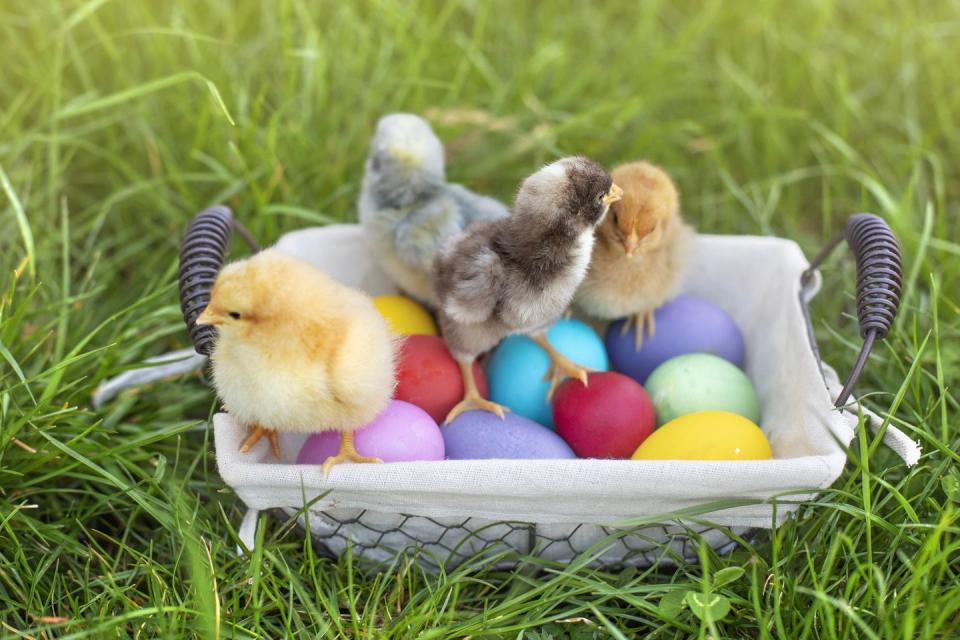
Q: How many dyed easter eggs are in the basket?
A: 9